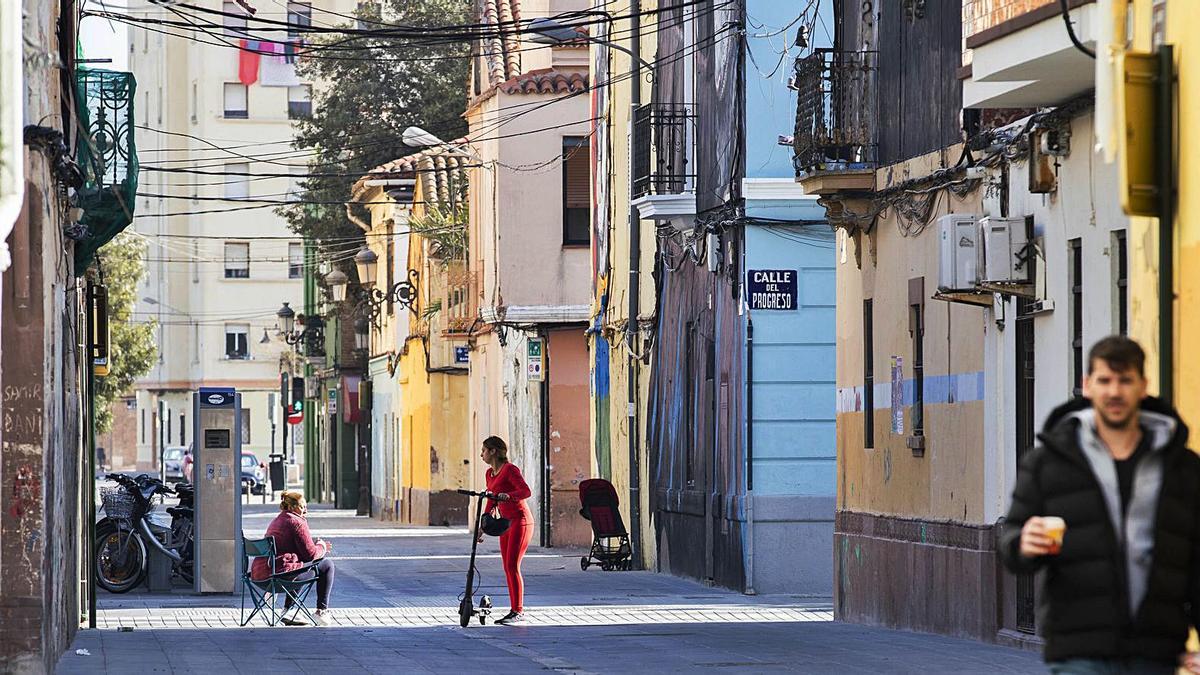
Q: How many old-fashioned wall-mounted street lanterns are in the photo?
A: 4